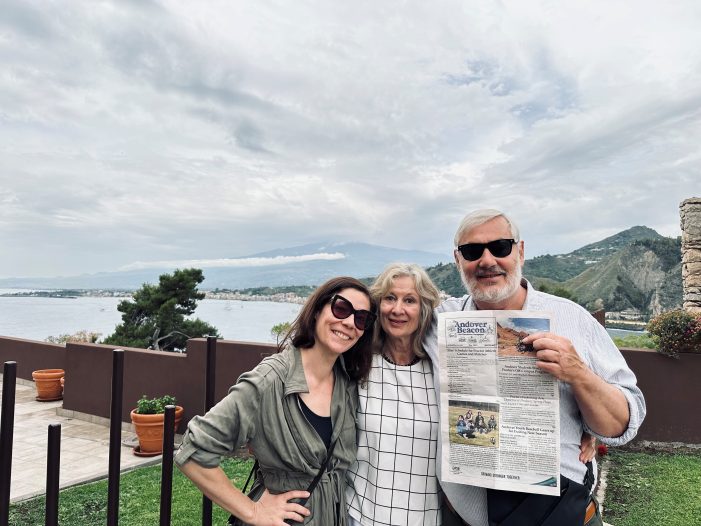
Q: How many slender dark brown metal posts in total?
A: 5